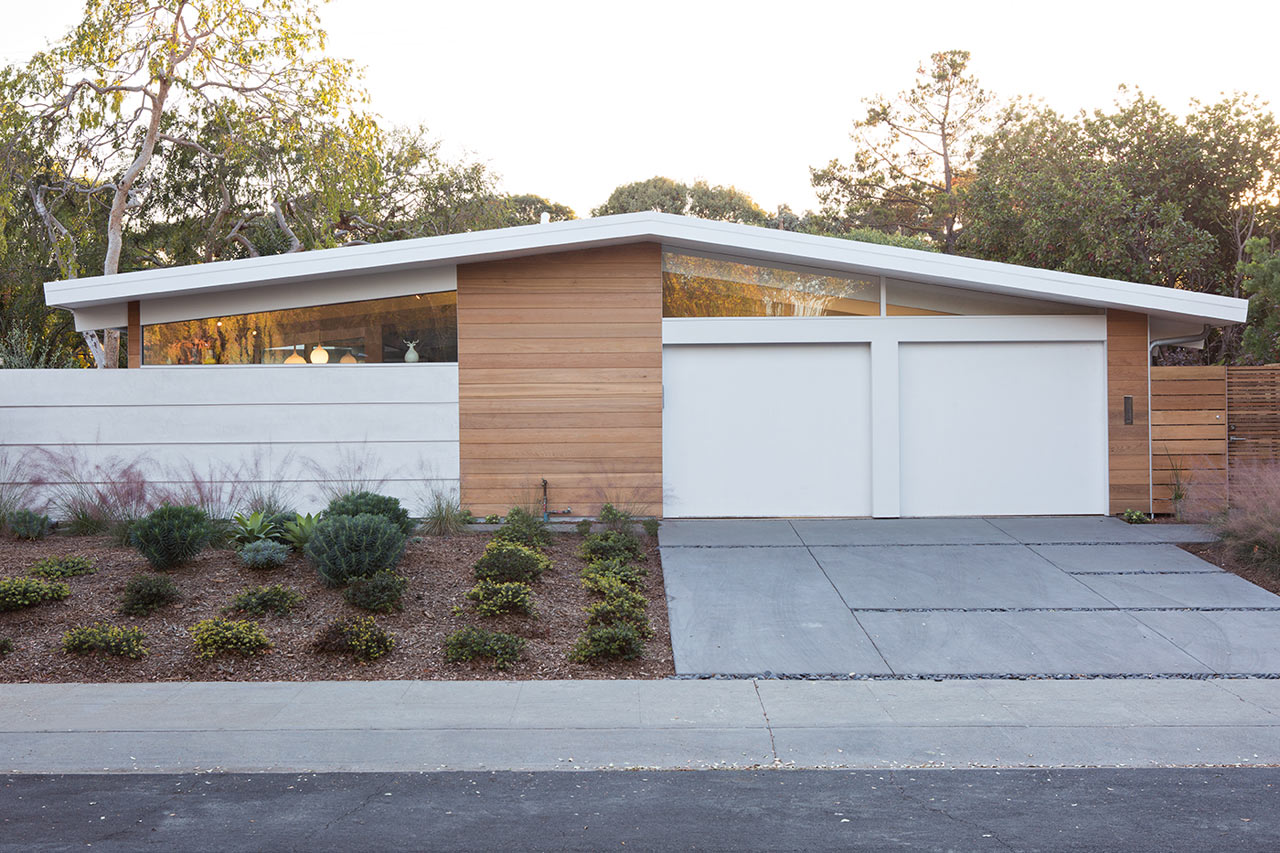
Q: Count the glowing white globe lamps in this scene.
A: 3